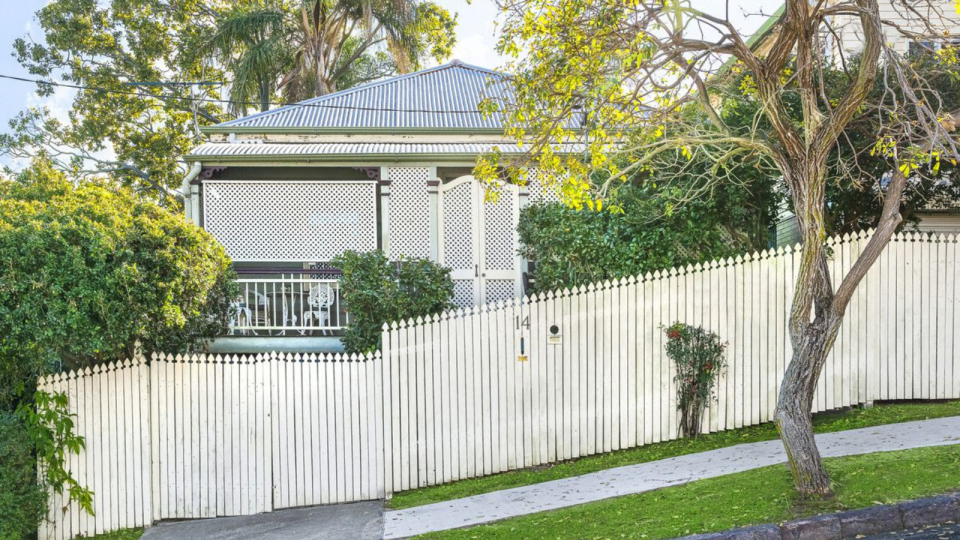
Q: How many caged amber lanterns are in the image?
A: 0